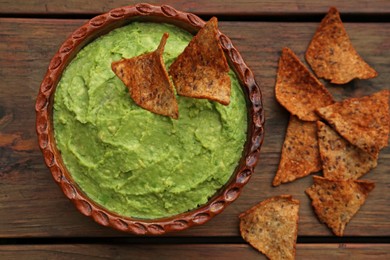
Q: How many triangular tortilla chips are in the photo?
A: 9